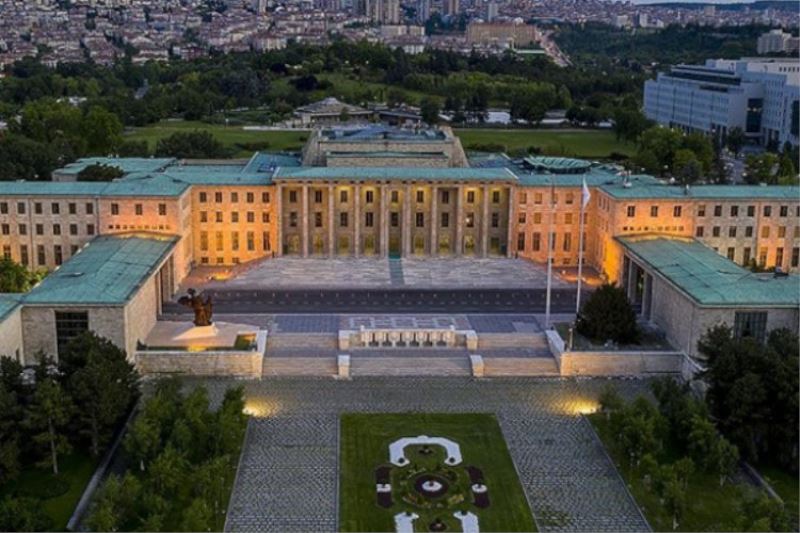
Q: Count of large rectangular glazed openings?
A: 2